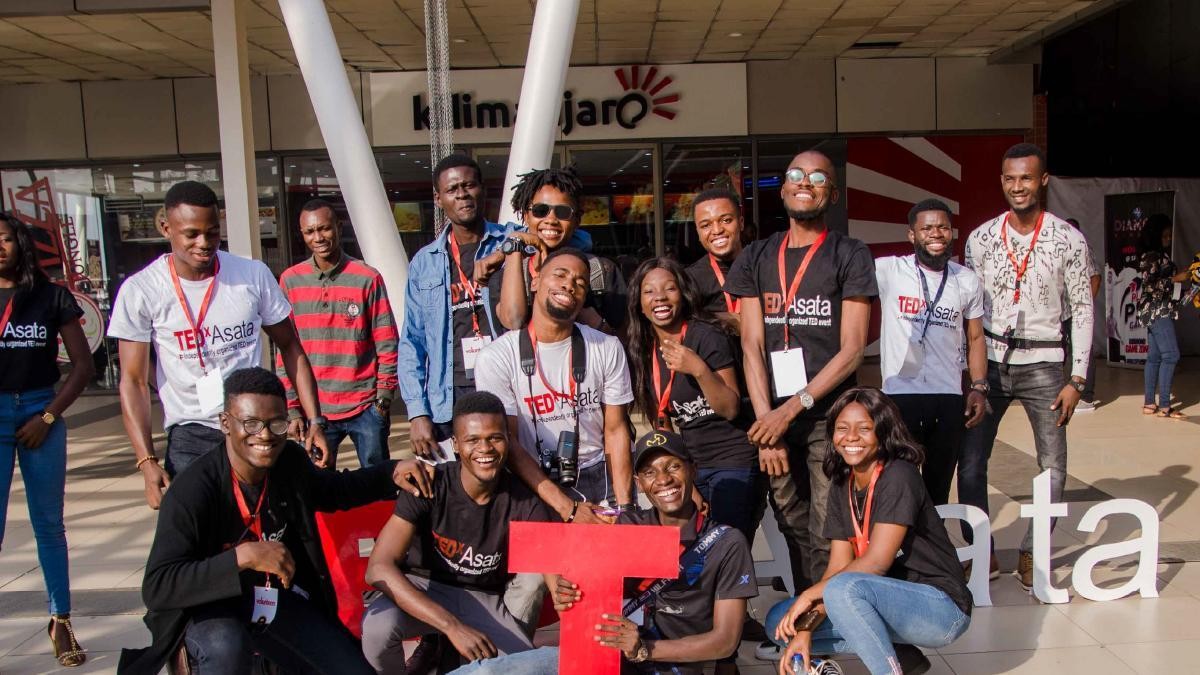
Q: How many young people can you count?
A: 15